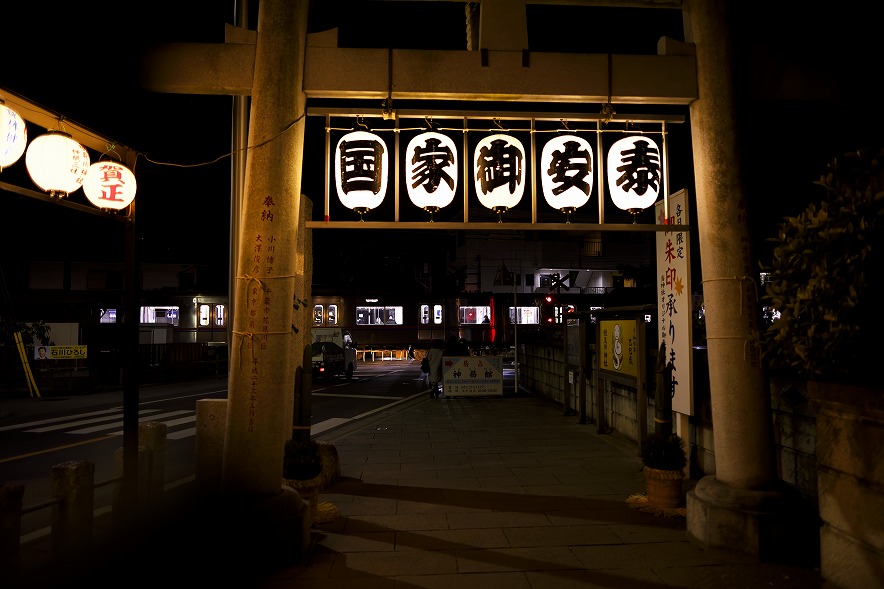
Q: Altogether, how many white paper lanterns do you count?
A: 8